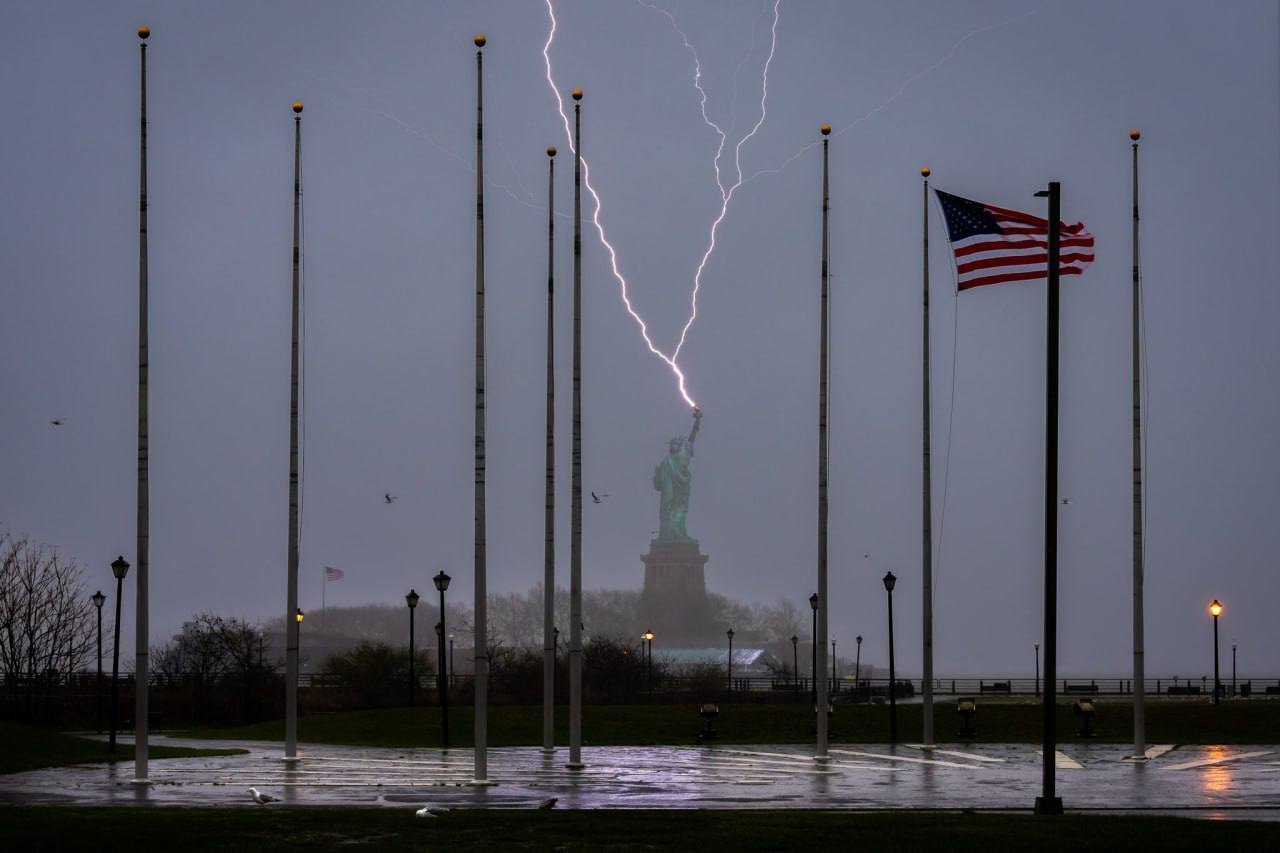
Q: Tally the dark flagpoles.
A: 1